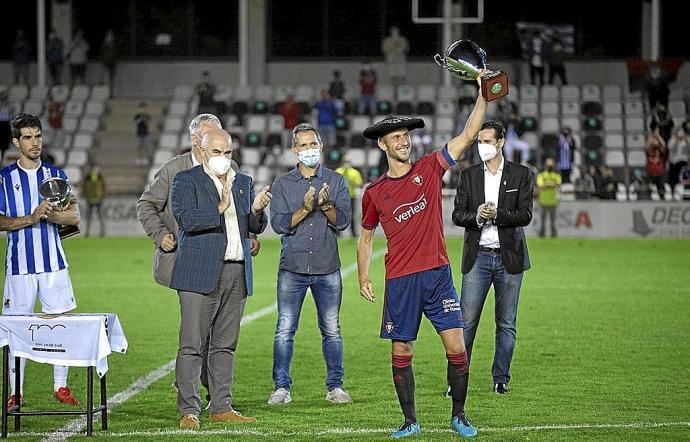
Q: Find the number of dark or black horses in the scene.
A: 0